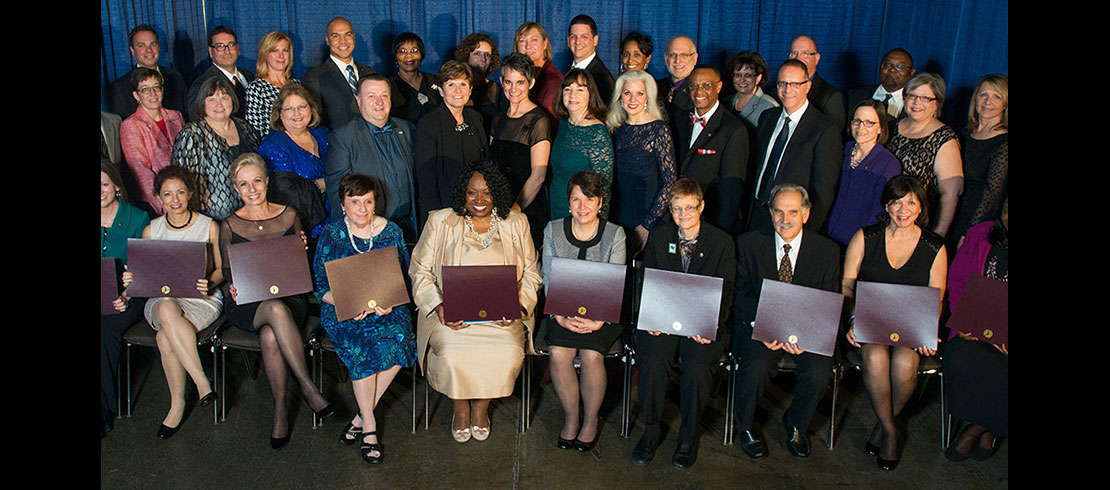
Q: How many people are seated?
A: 10